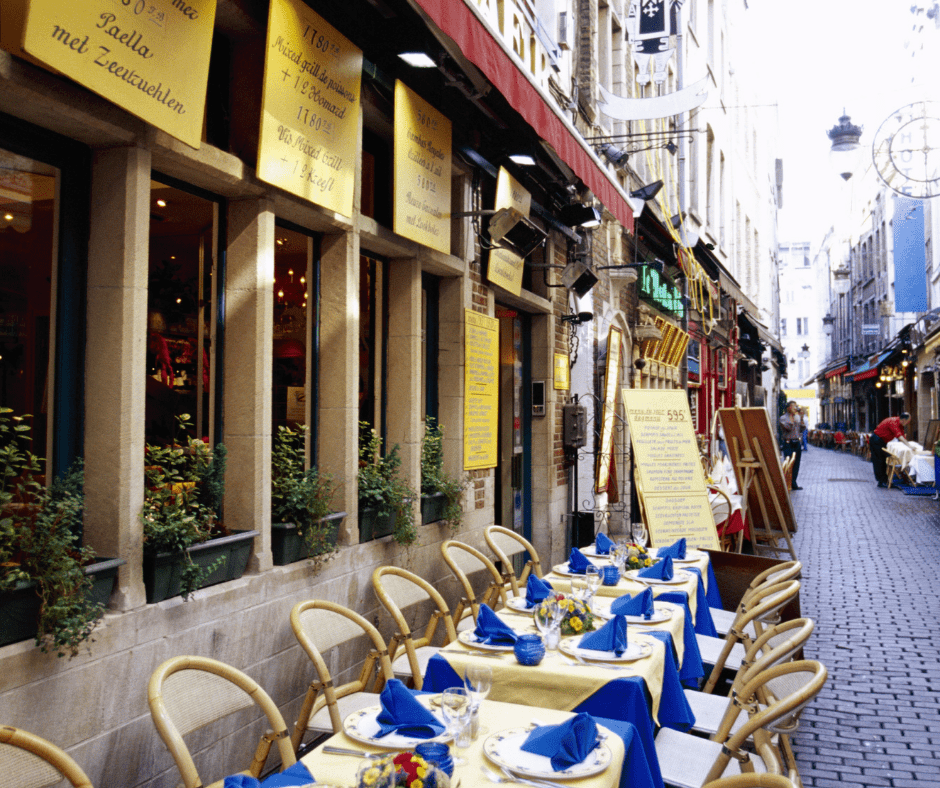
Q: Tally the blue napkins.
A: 11